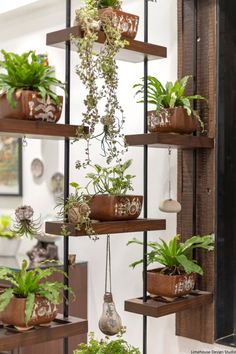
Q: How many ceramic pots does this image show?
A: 6